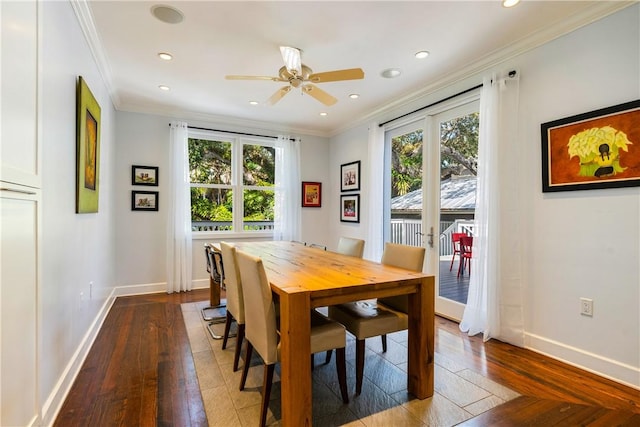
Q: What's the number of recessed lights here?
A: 7